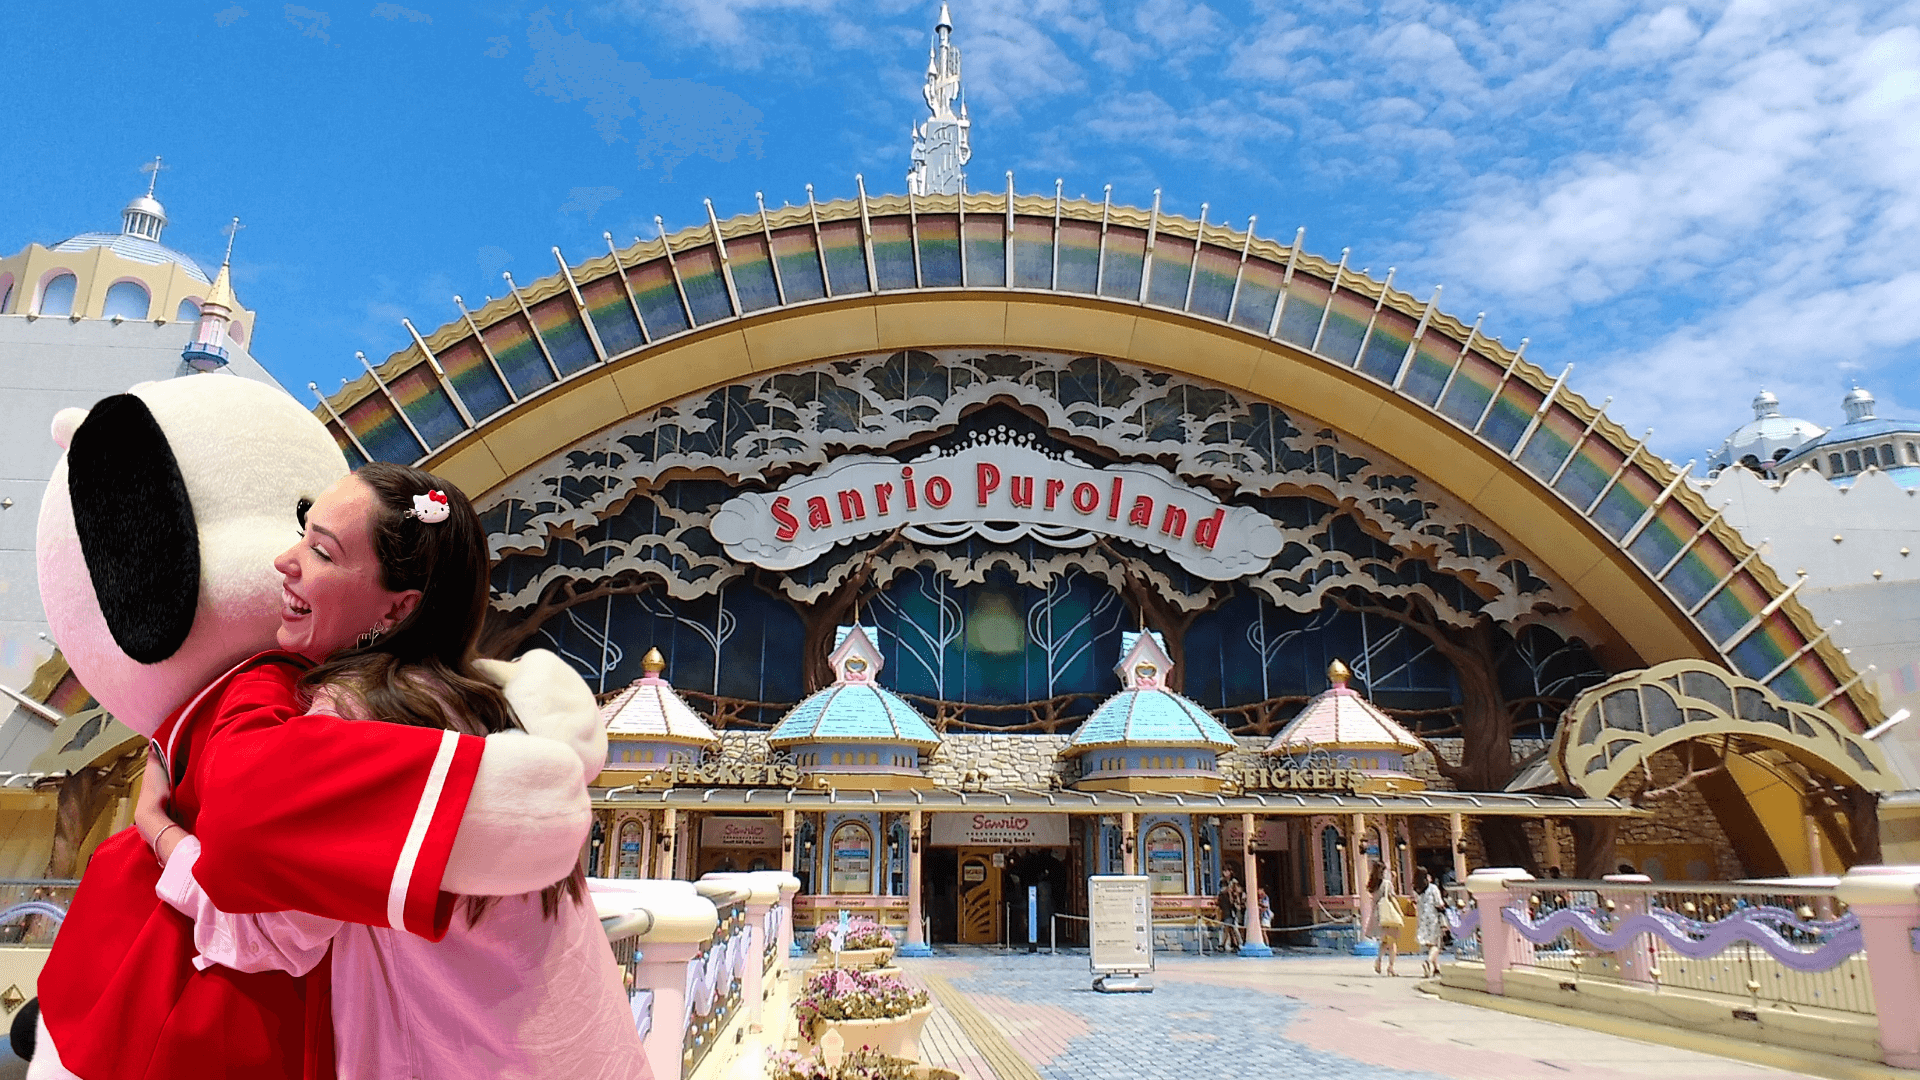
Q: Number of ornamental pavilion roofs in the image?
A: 4